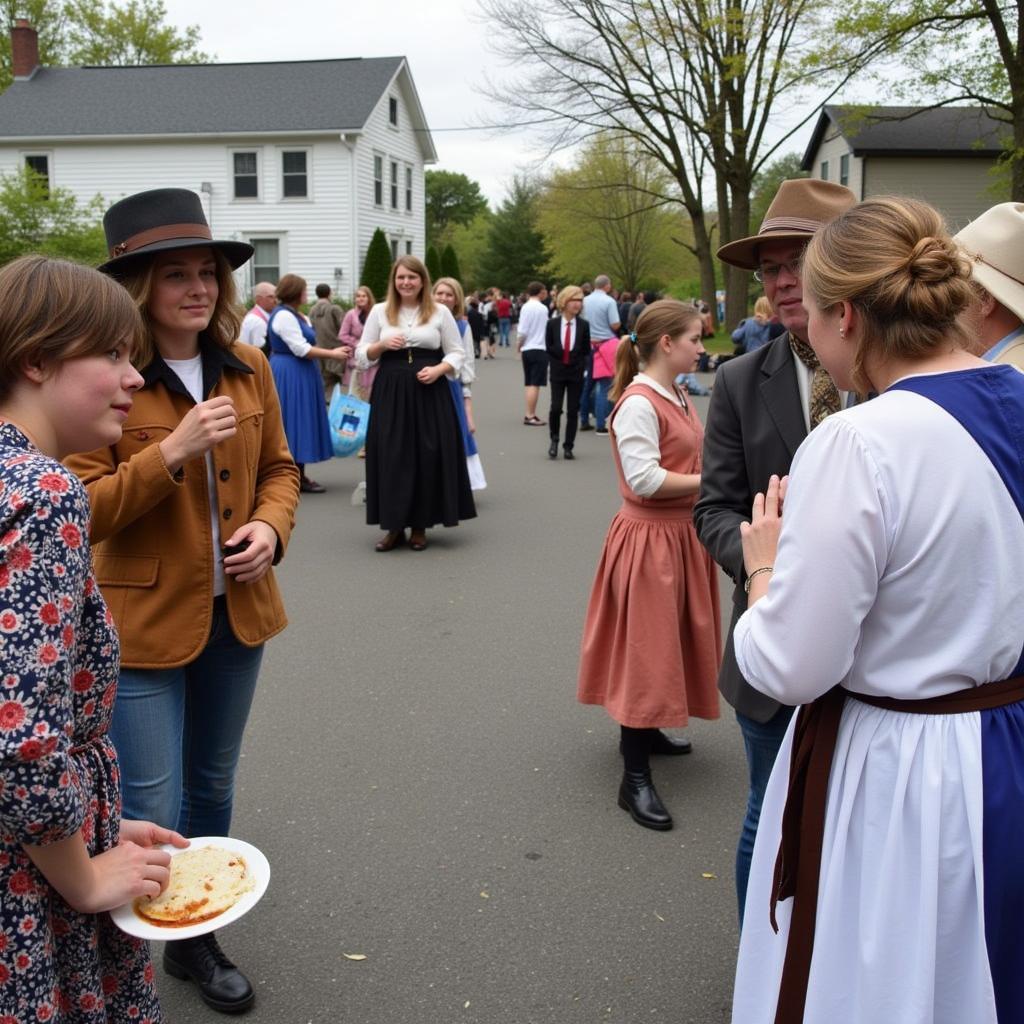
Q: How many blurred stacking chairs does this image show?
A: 0